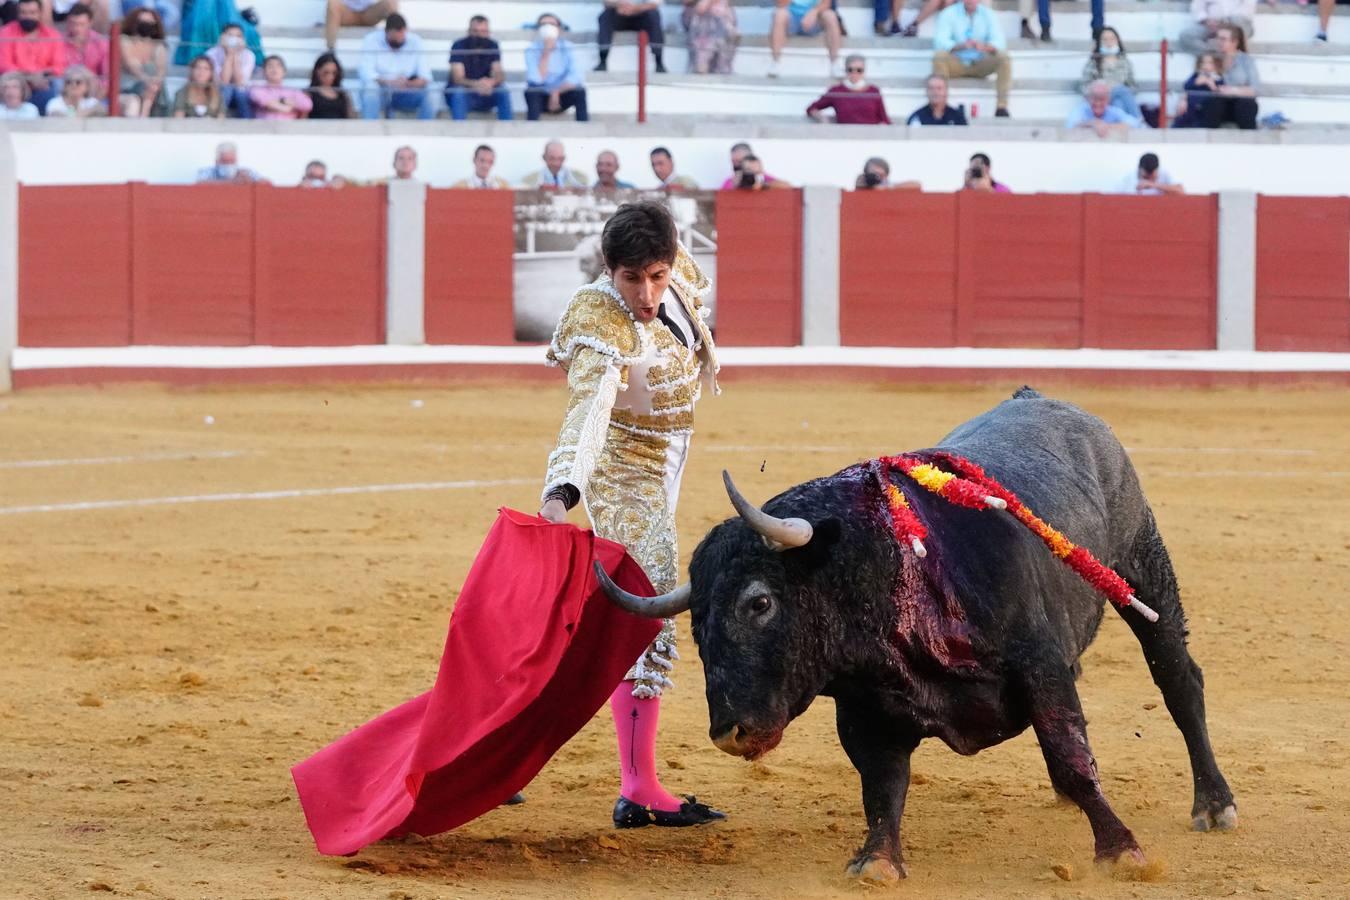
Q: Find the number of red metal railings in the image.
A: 3